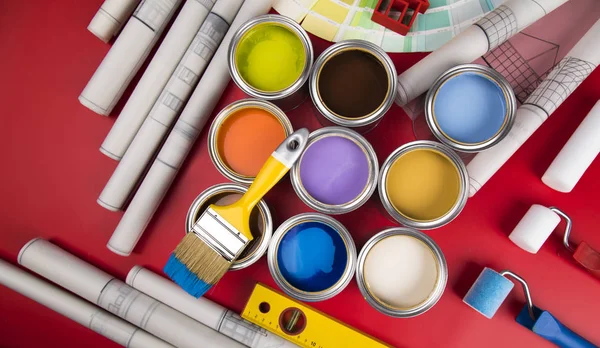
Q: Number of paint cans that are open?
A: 9